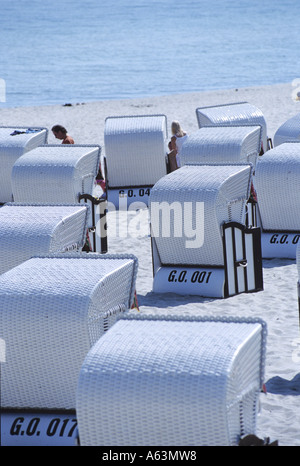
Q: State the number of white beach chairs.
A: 11